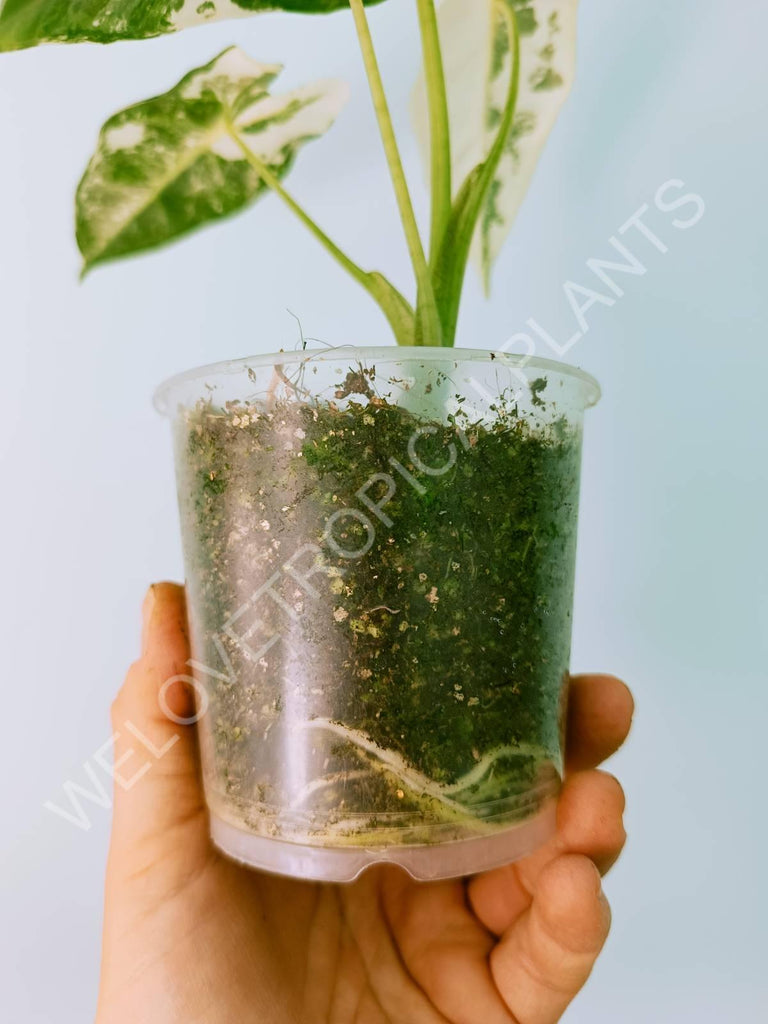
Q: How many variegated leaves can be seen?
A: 3